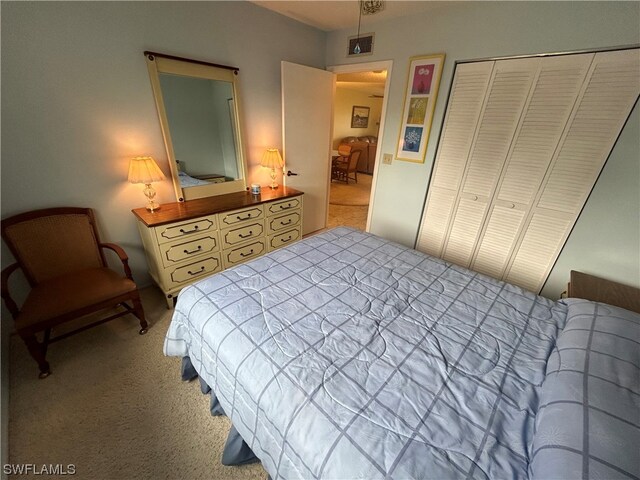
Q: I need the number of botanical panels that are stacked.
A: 3